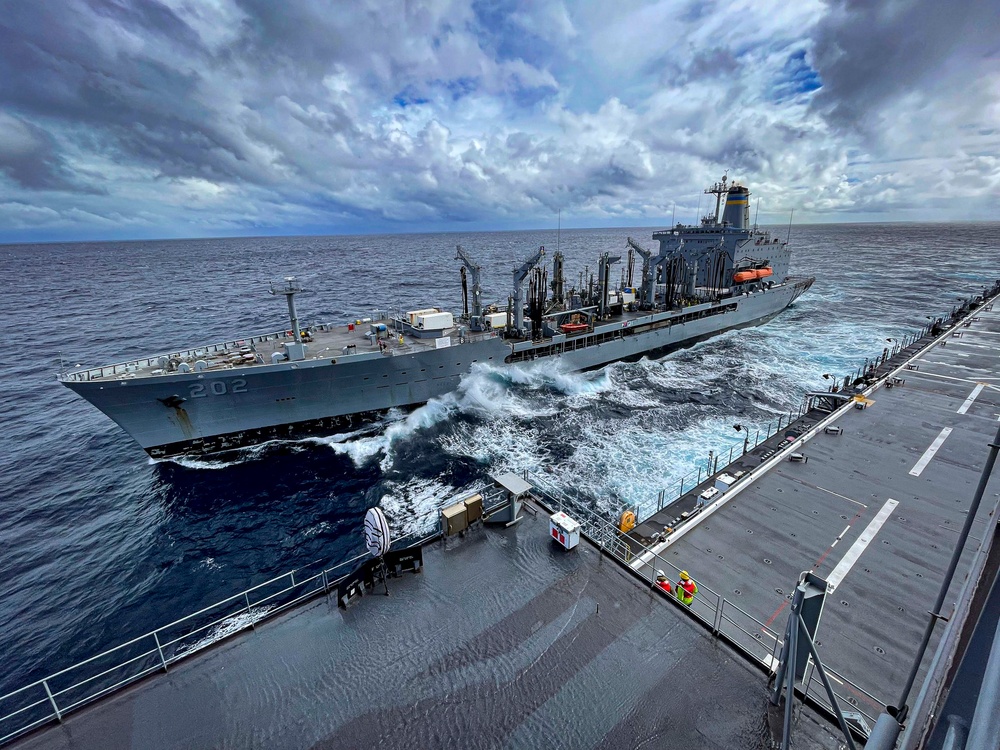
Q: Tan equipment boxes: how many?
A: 2